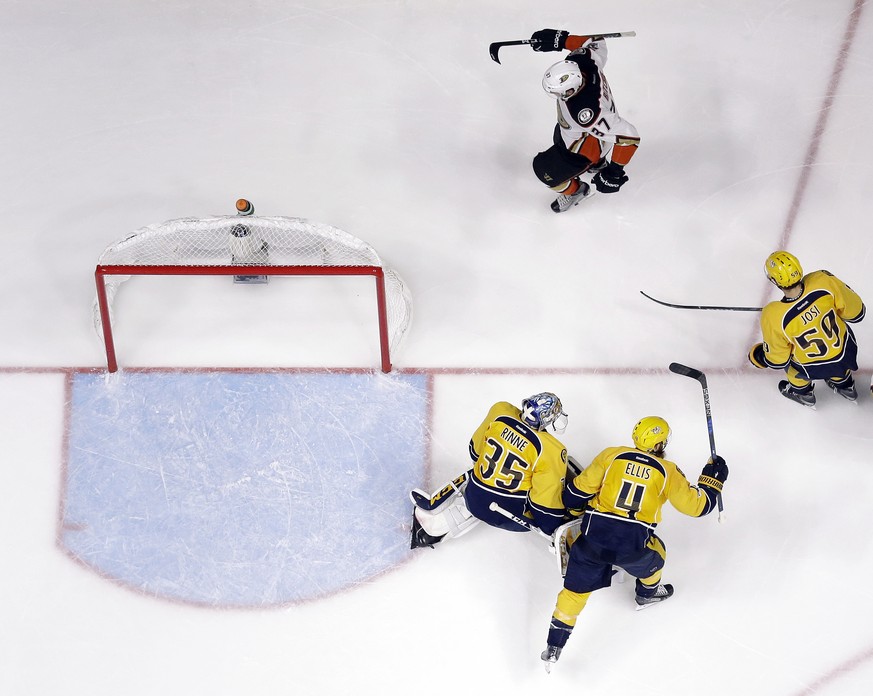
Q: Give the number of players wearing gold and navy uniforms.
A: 3